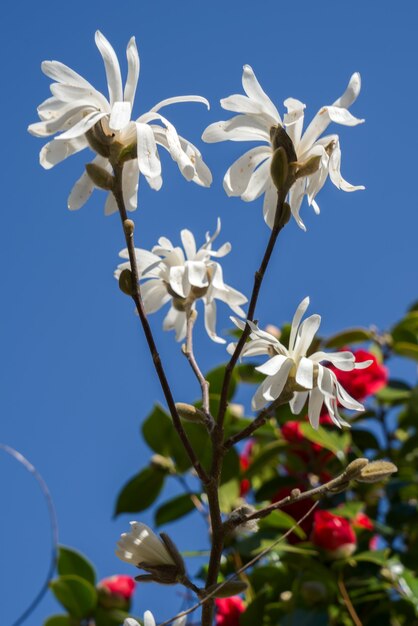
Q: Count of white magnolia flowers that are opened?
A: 4